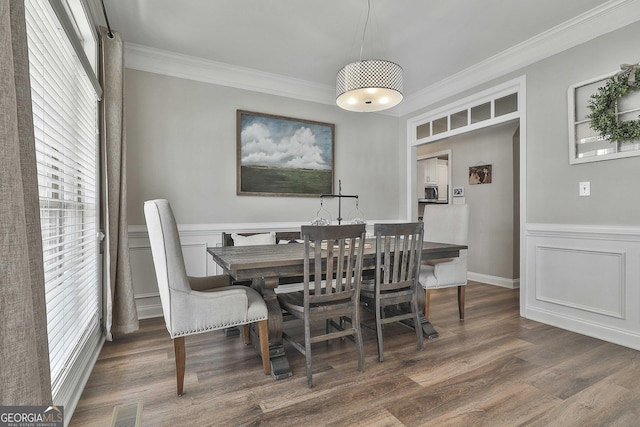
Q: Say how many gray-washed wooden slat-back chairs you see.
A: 2